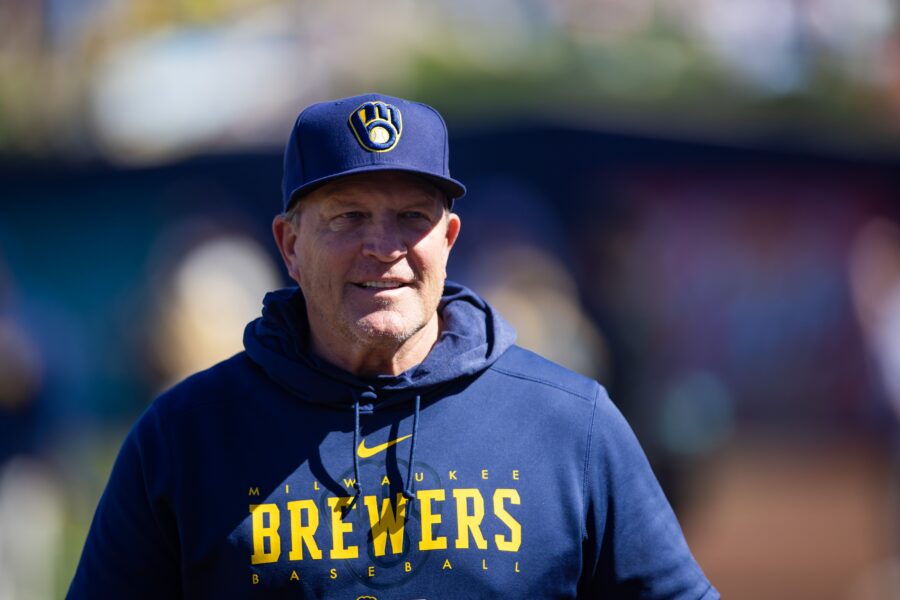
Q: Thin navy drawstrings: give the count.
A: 2